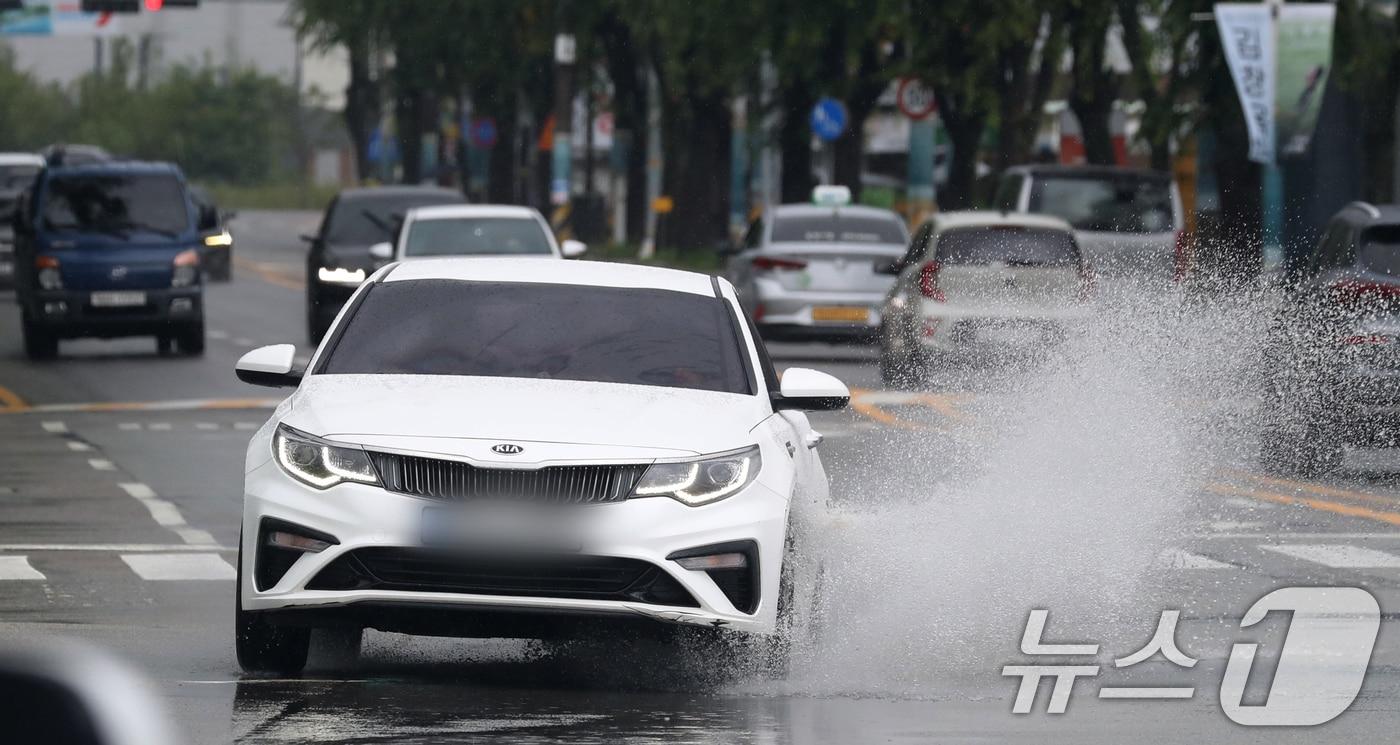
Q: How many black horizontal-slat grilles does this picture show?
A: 1